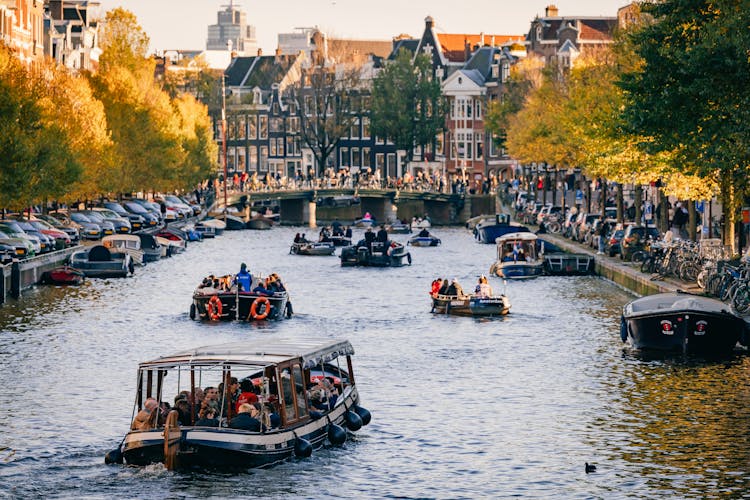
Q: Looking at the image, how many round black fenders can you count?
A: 5